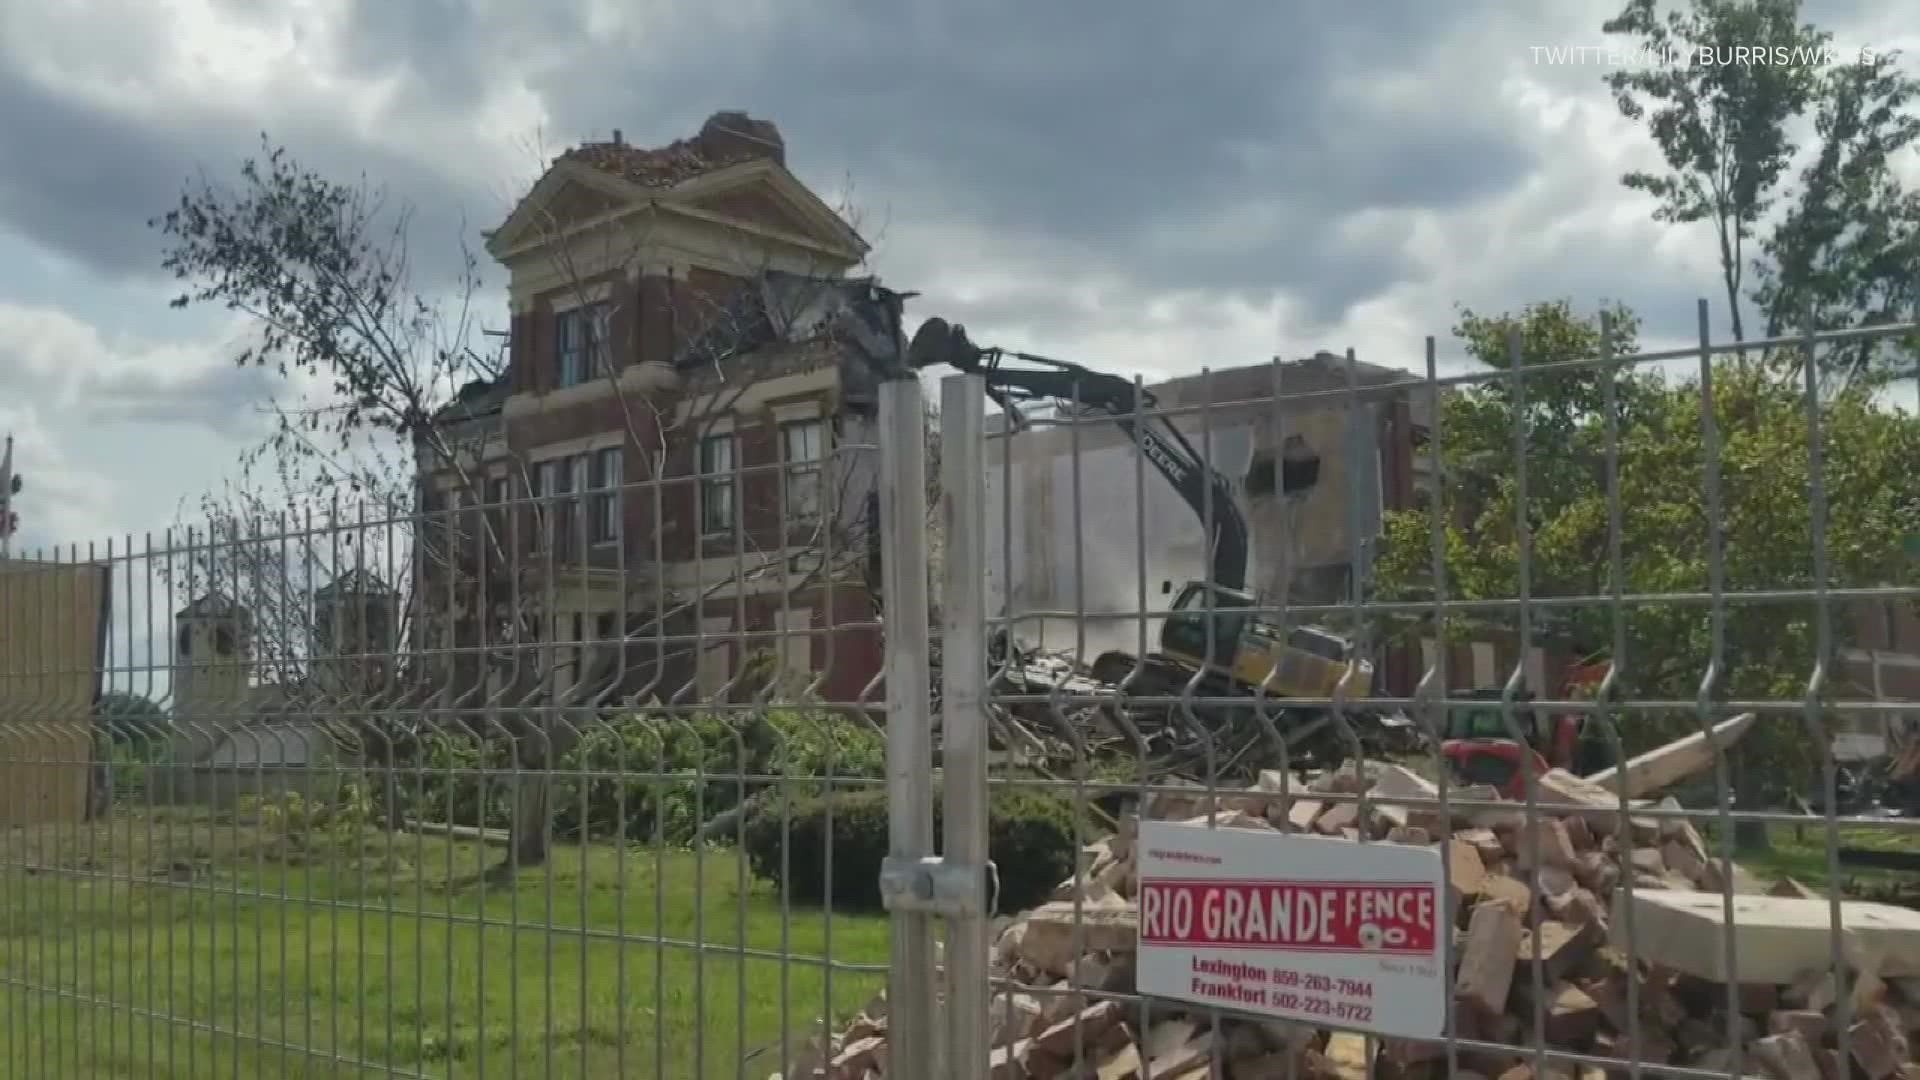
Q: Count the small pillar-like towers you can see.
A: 2